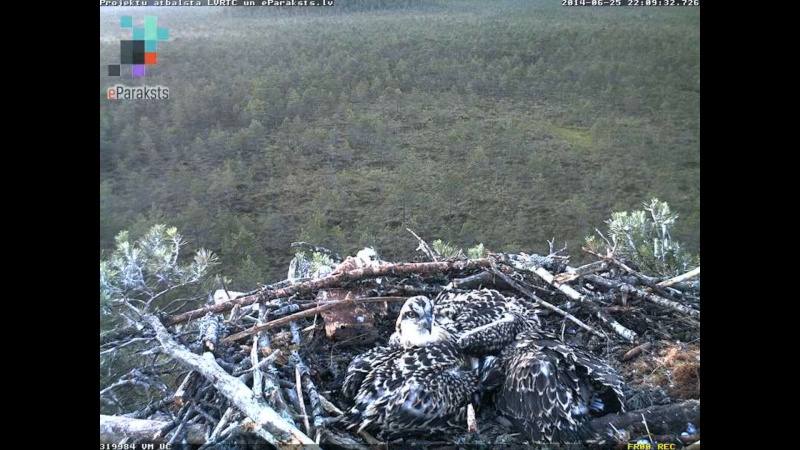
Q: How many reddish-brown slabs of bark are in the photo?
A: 1